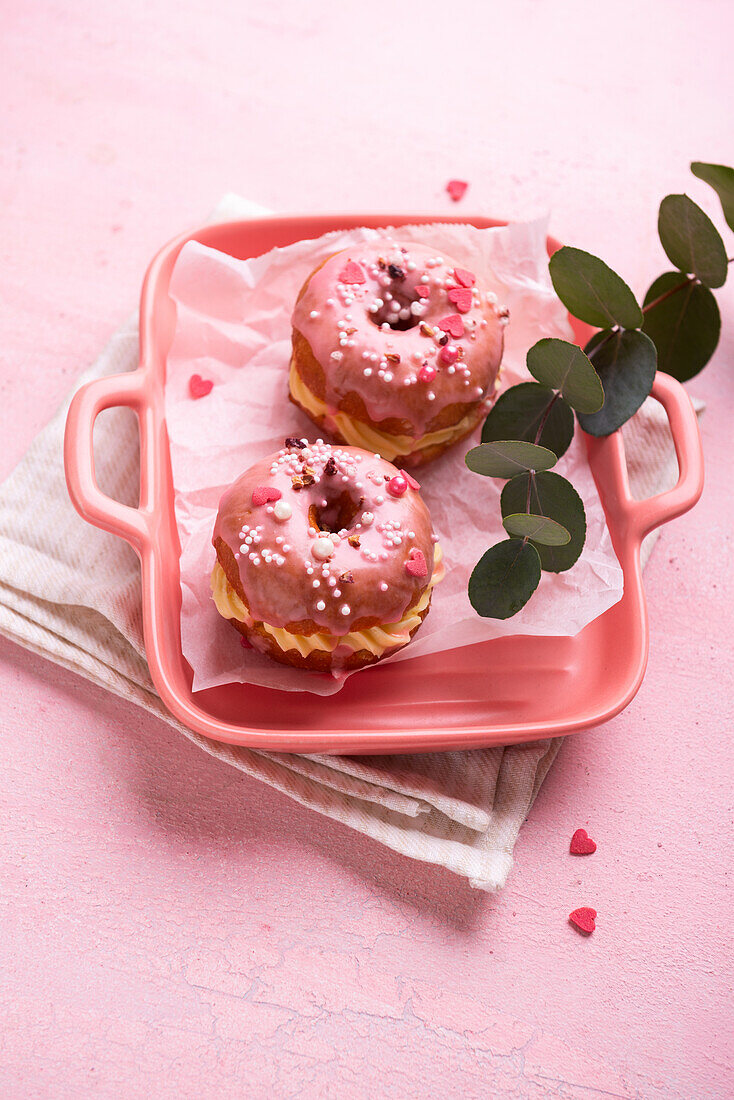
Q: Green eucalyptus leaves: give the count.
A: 11